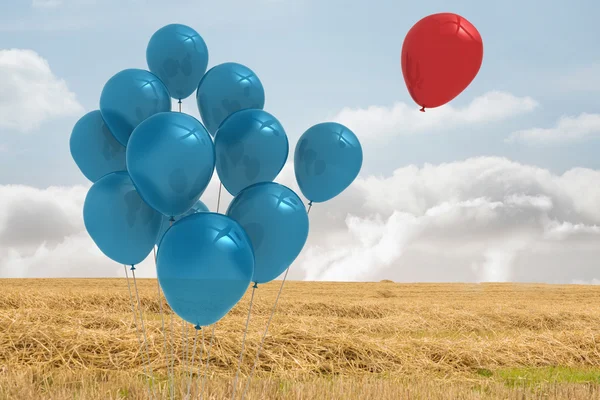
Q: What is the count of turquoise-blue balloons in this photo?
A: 11